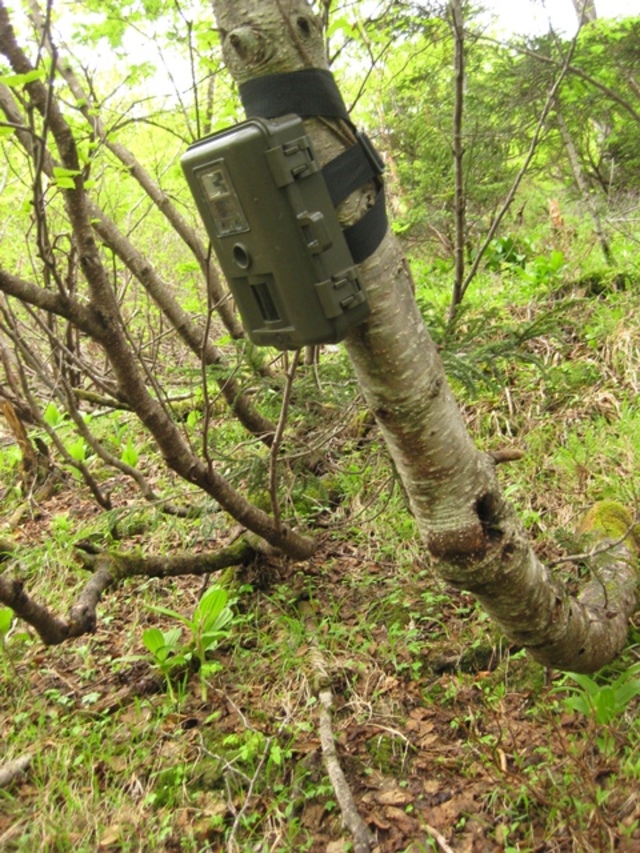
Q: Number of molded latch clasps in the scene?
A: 2